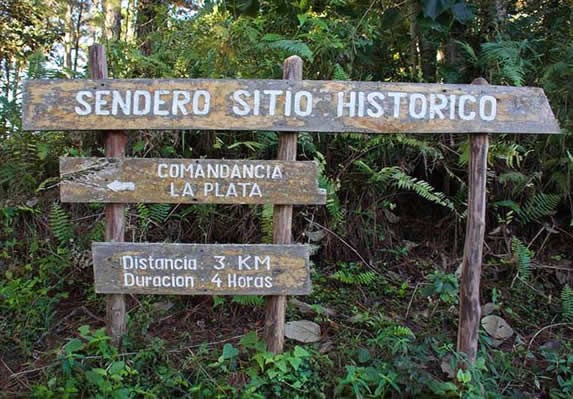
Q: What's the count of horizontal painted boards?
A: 3